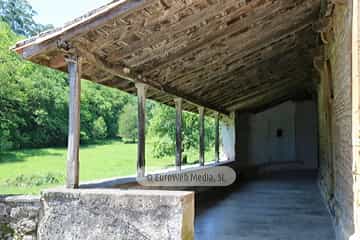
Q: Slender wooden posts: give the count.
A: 5